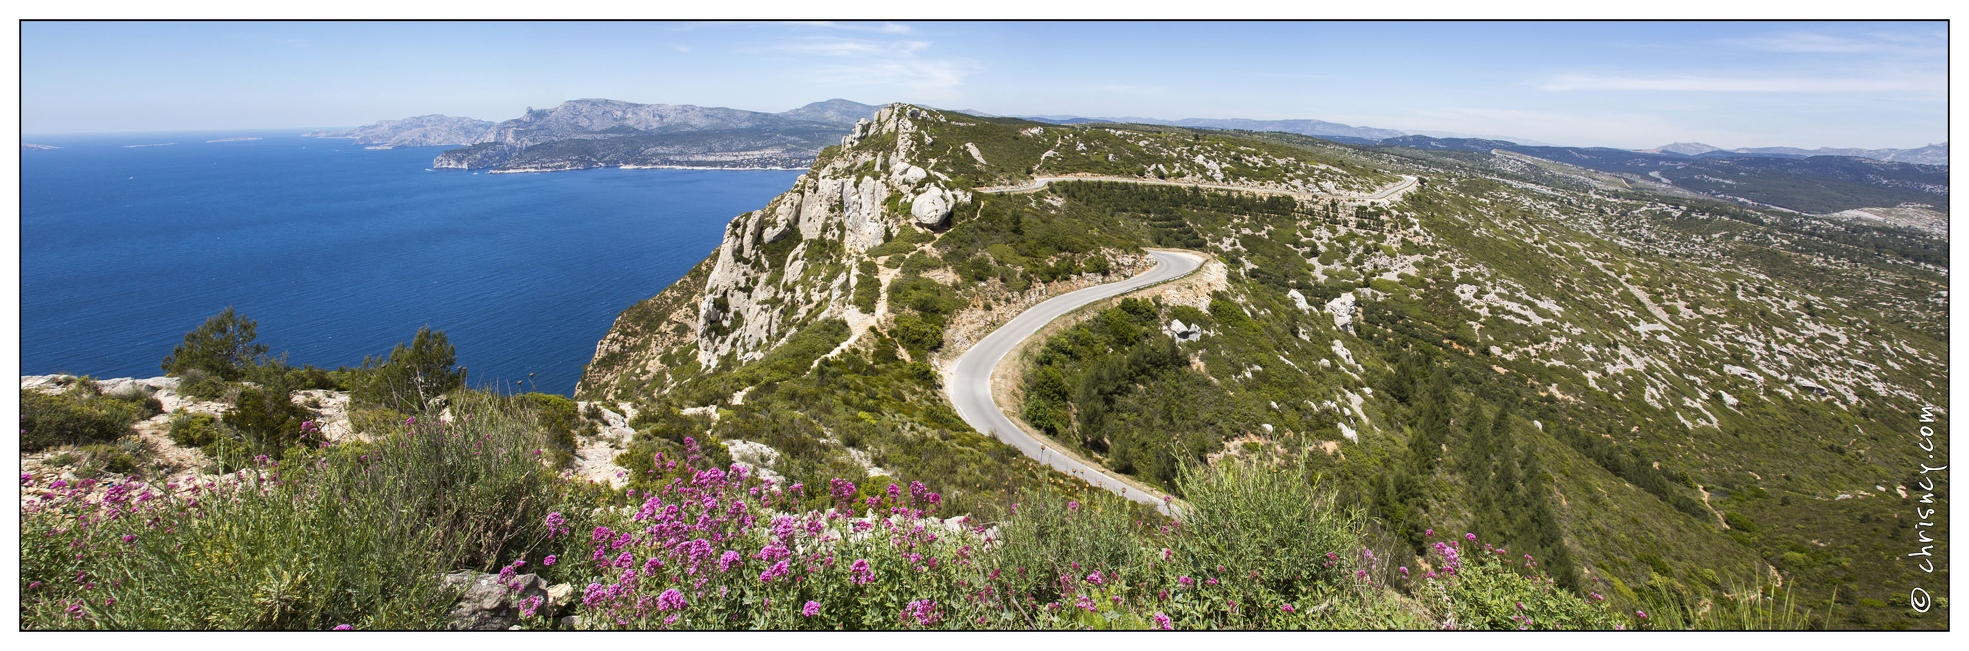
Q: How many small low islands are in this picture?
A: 3